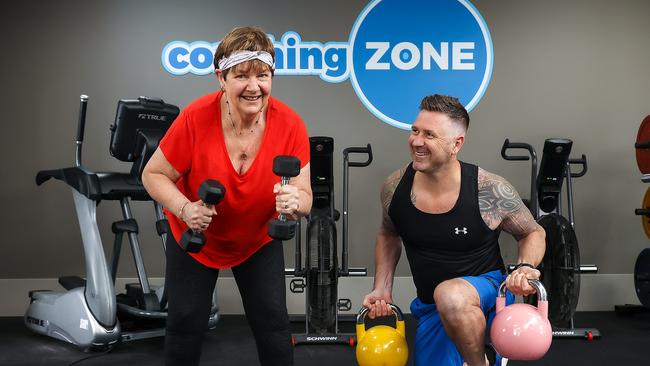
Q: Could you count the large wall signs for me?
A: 1